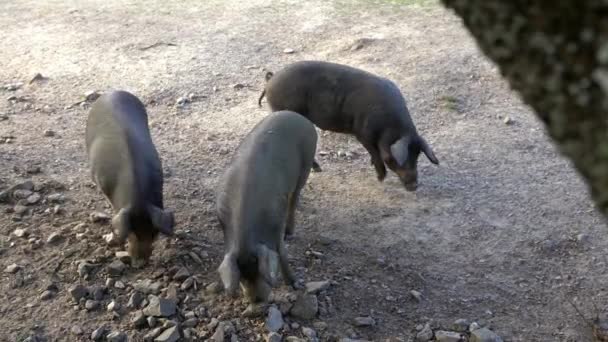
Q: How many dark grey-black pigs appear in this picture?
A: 3